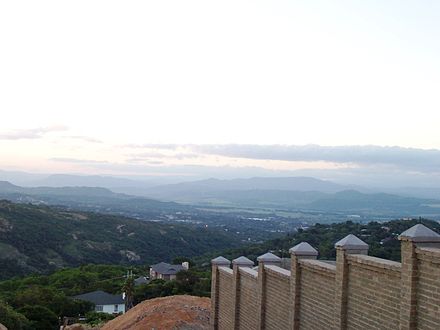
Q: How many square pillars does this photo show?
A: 6